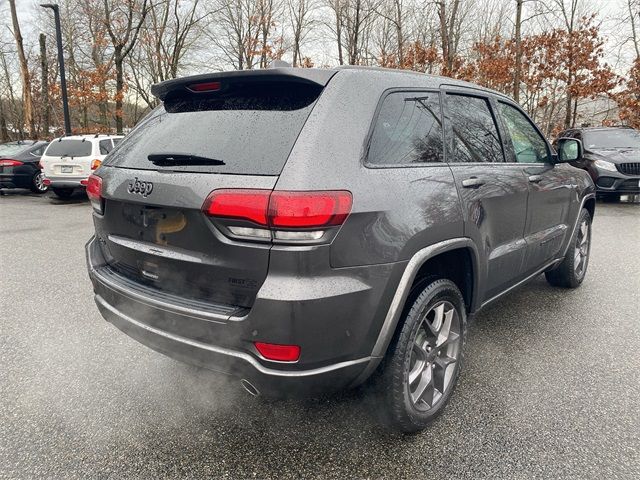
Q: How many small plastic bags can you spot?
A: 0